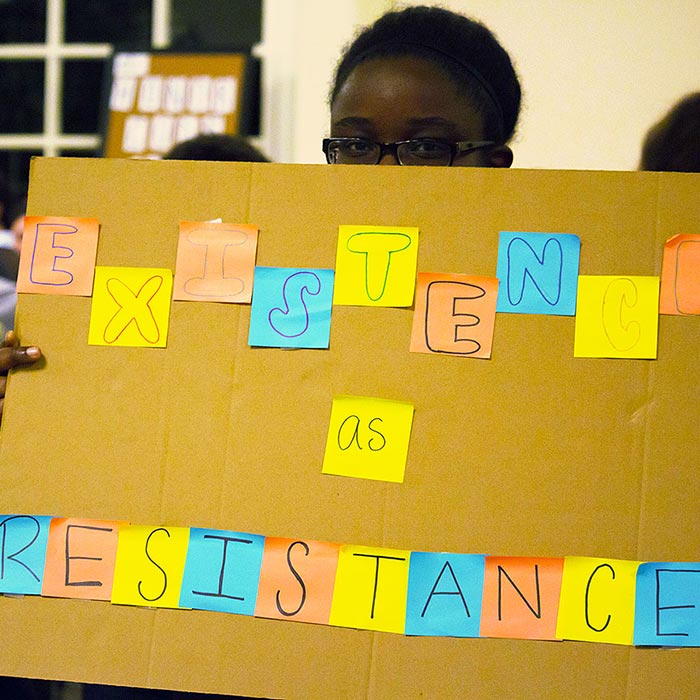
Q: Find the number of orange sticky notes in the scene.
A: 7